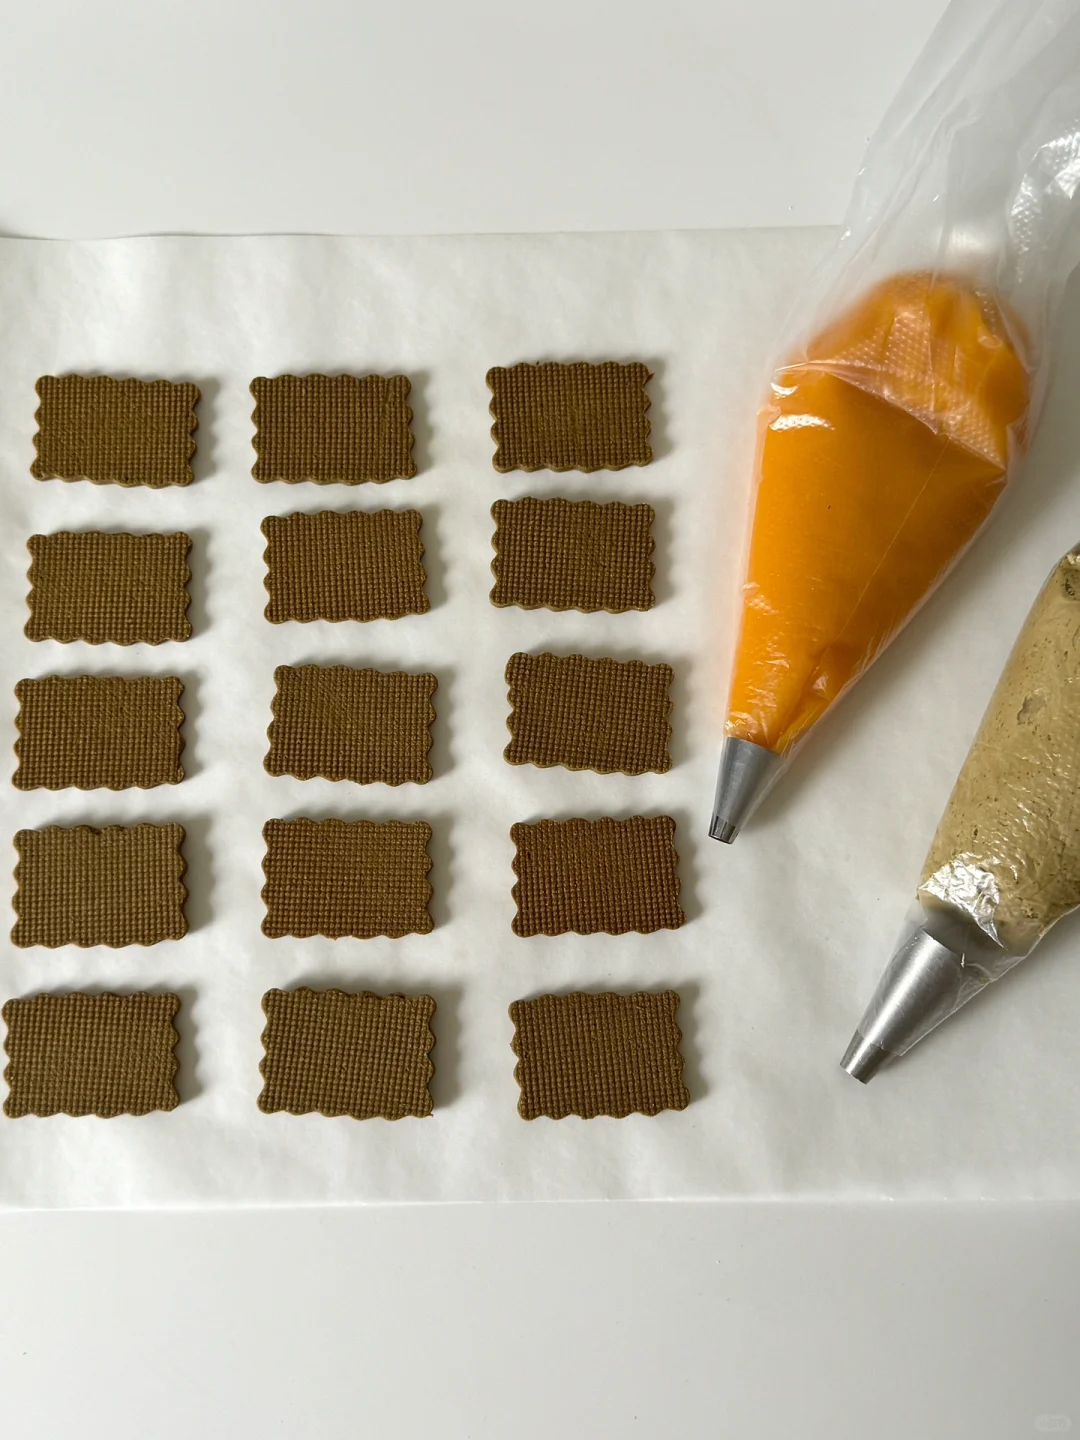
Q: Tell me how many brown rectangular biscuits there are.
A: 15